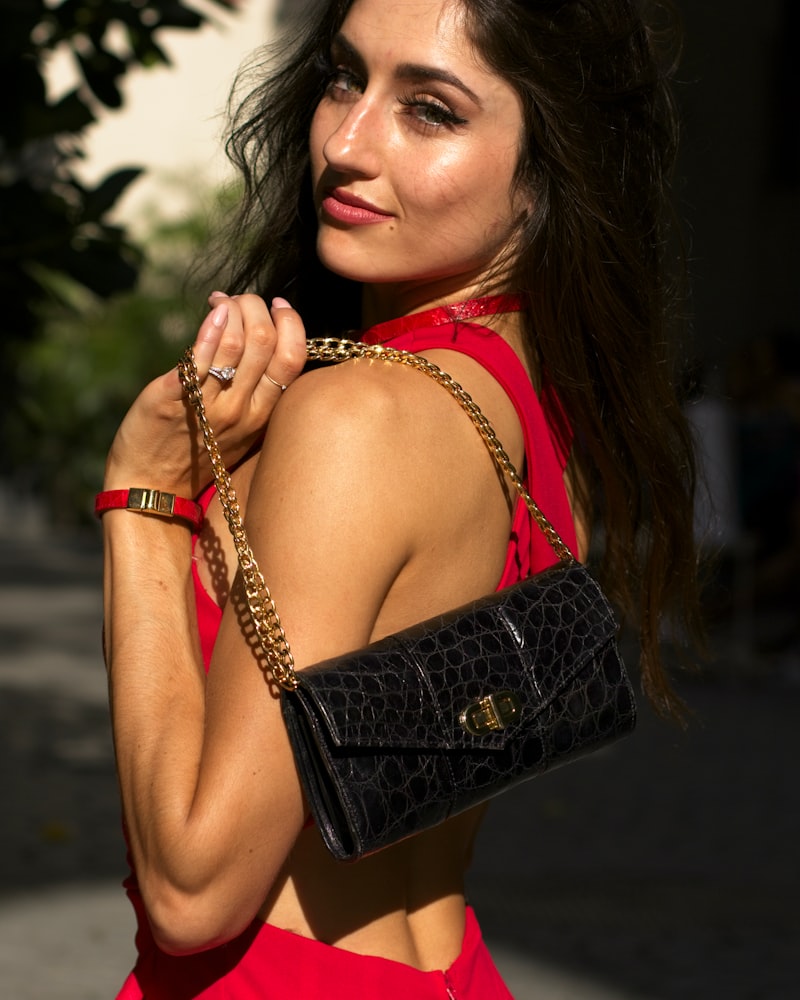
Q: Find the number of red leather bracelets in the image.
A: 1